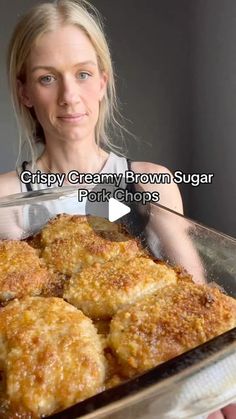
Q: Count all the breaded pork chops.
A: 5